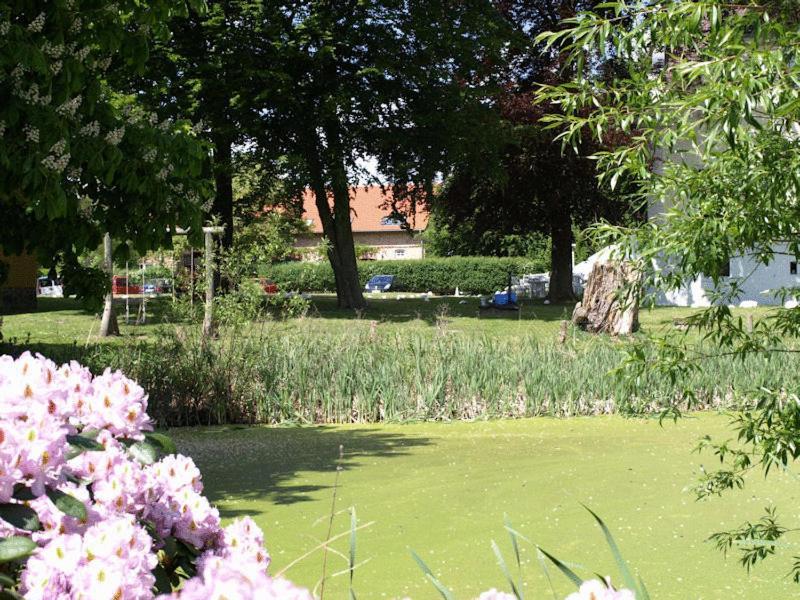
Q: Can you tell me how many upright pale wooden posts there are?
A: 2